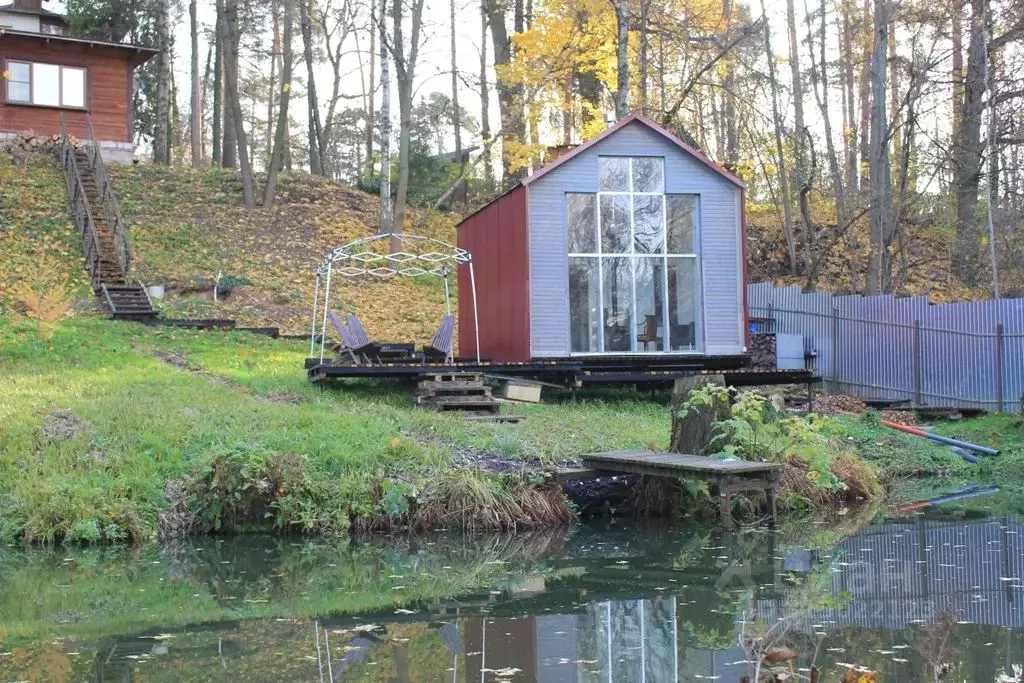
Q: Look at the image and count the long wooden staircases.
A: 1